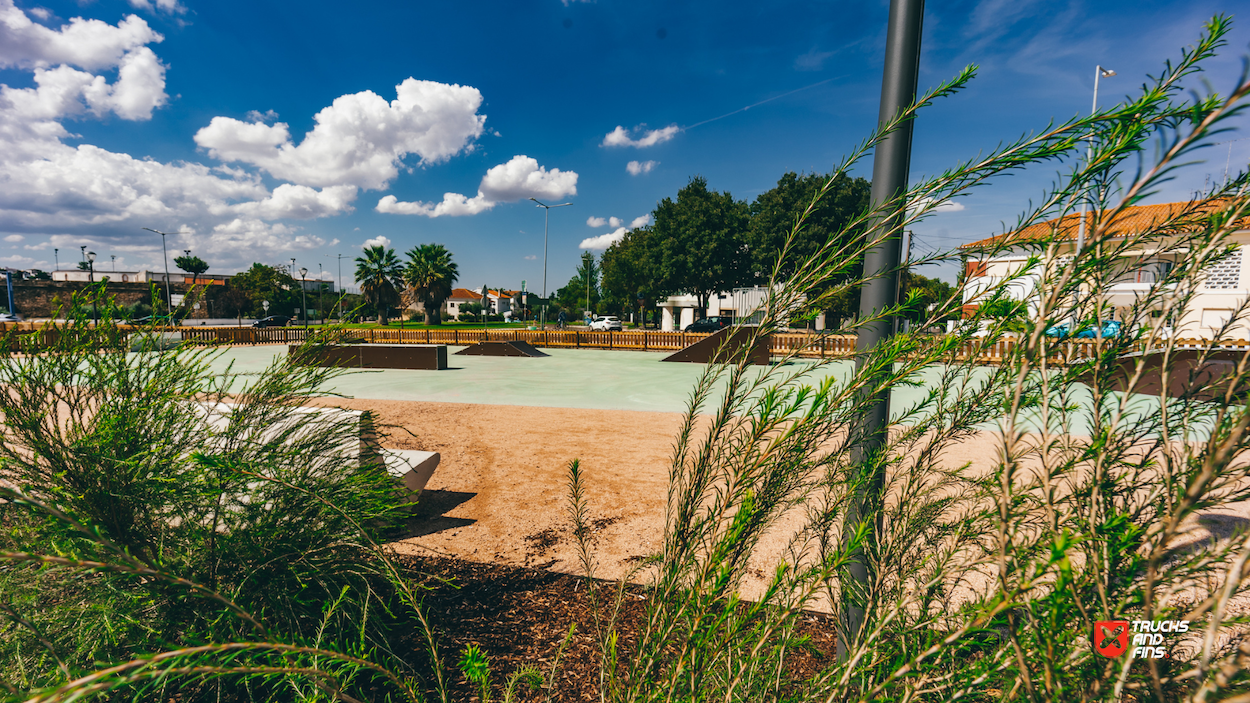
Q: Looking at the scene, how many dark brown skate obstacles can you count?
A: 4